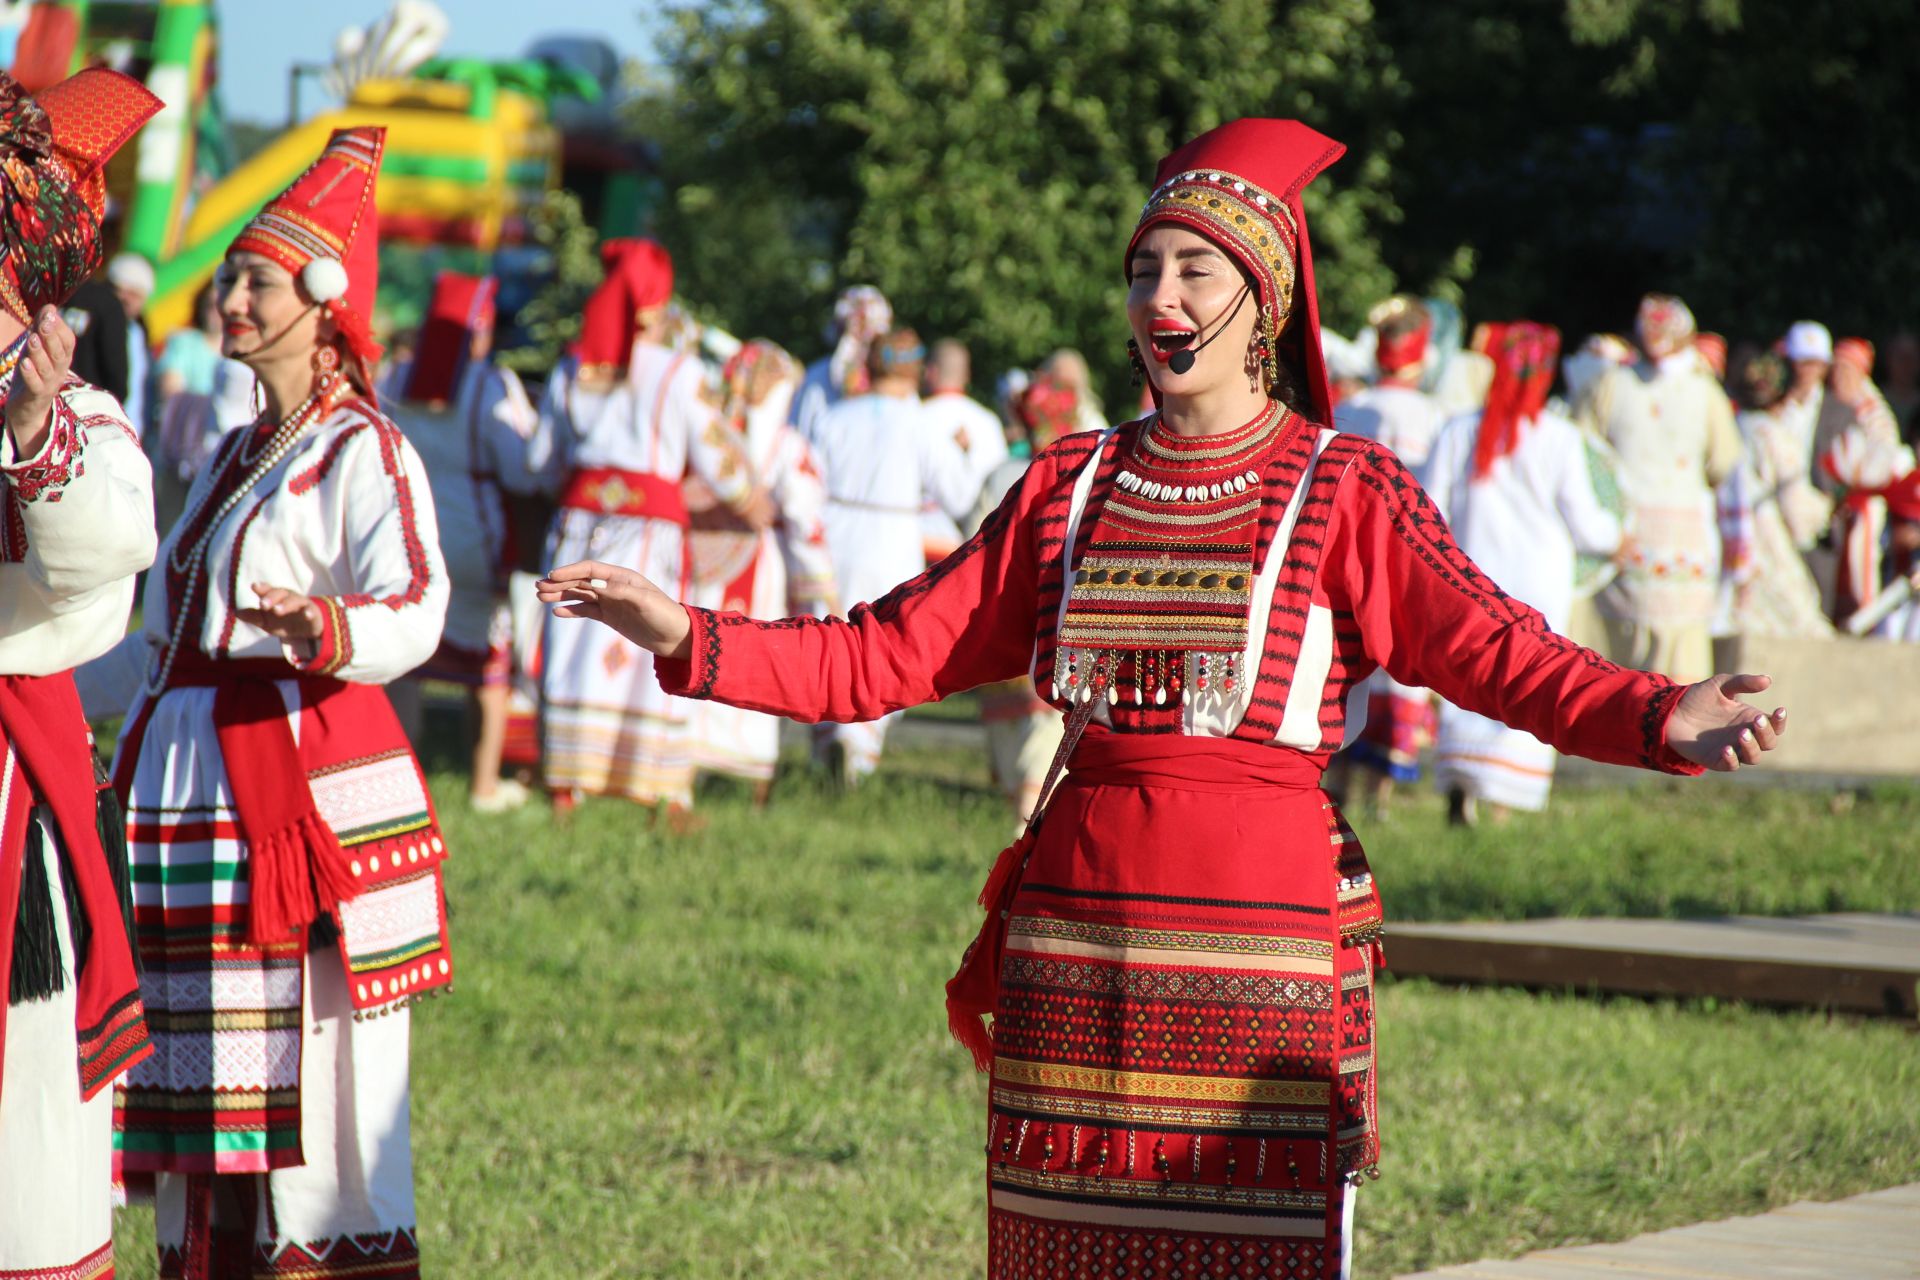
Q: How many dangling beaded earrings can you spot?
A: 3